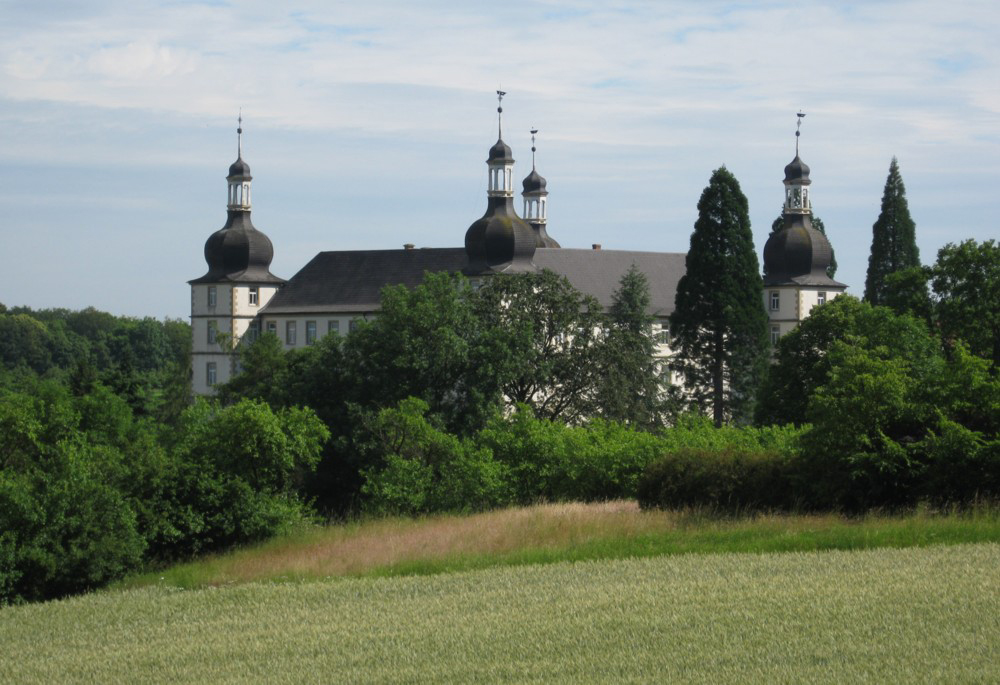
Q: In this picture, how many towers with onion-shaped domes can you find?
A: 4